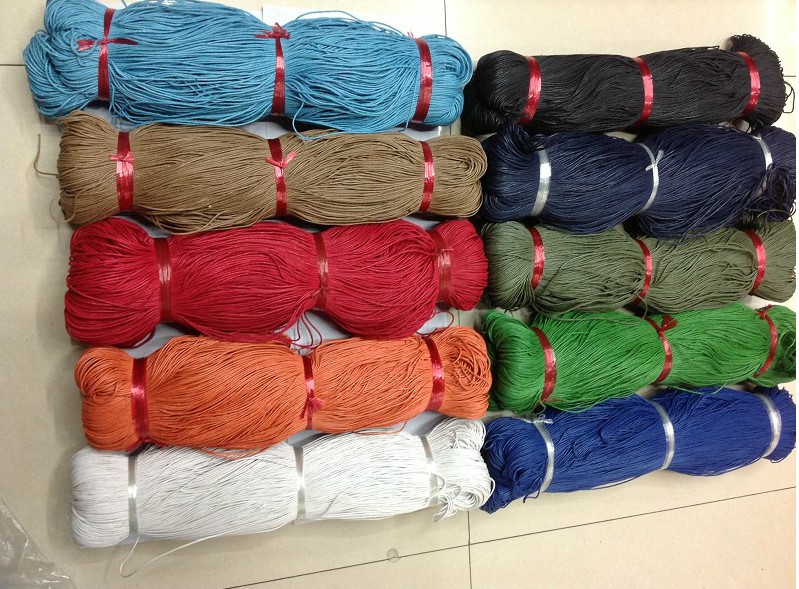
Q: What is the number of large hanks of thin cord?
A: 10